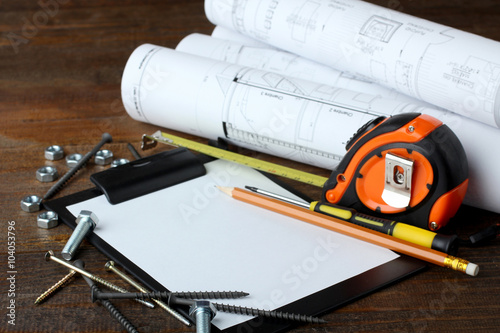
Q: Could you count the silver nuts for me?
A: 7